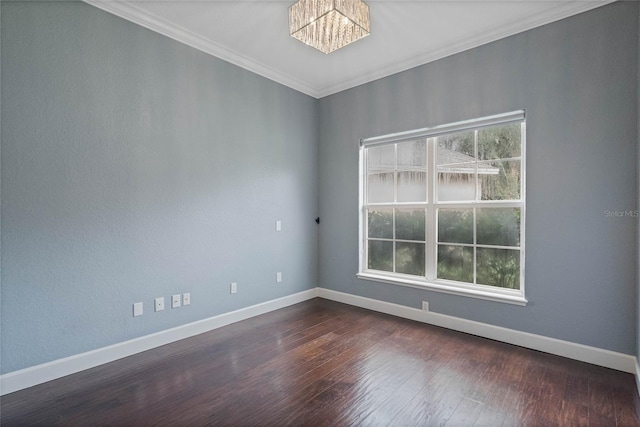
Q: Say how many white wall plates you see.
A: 8